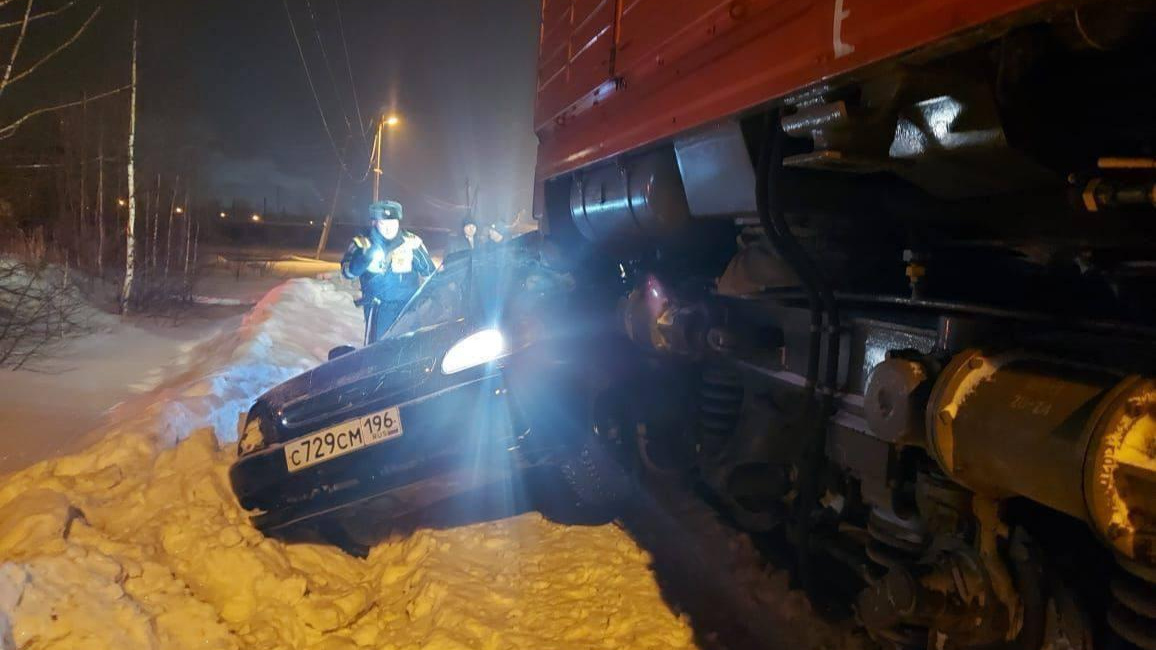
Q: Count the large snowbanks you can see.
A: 1